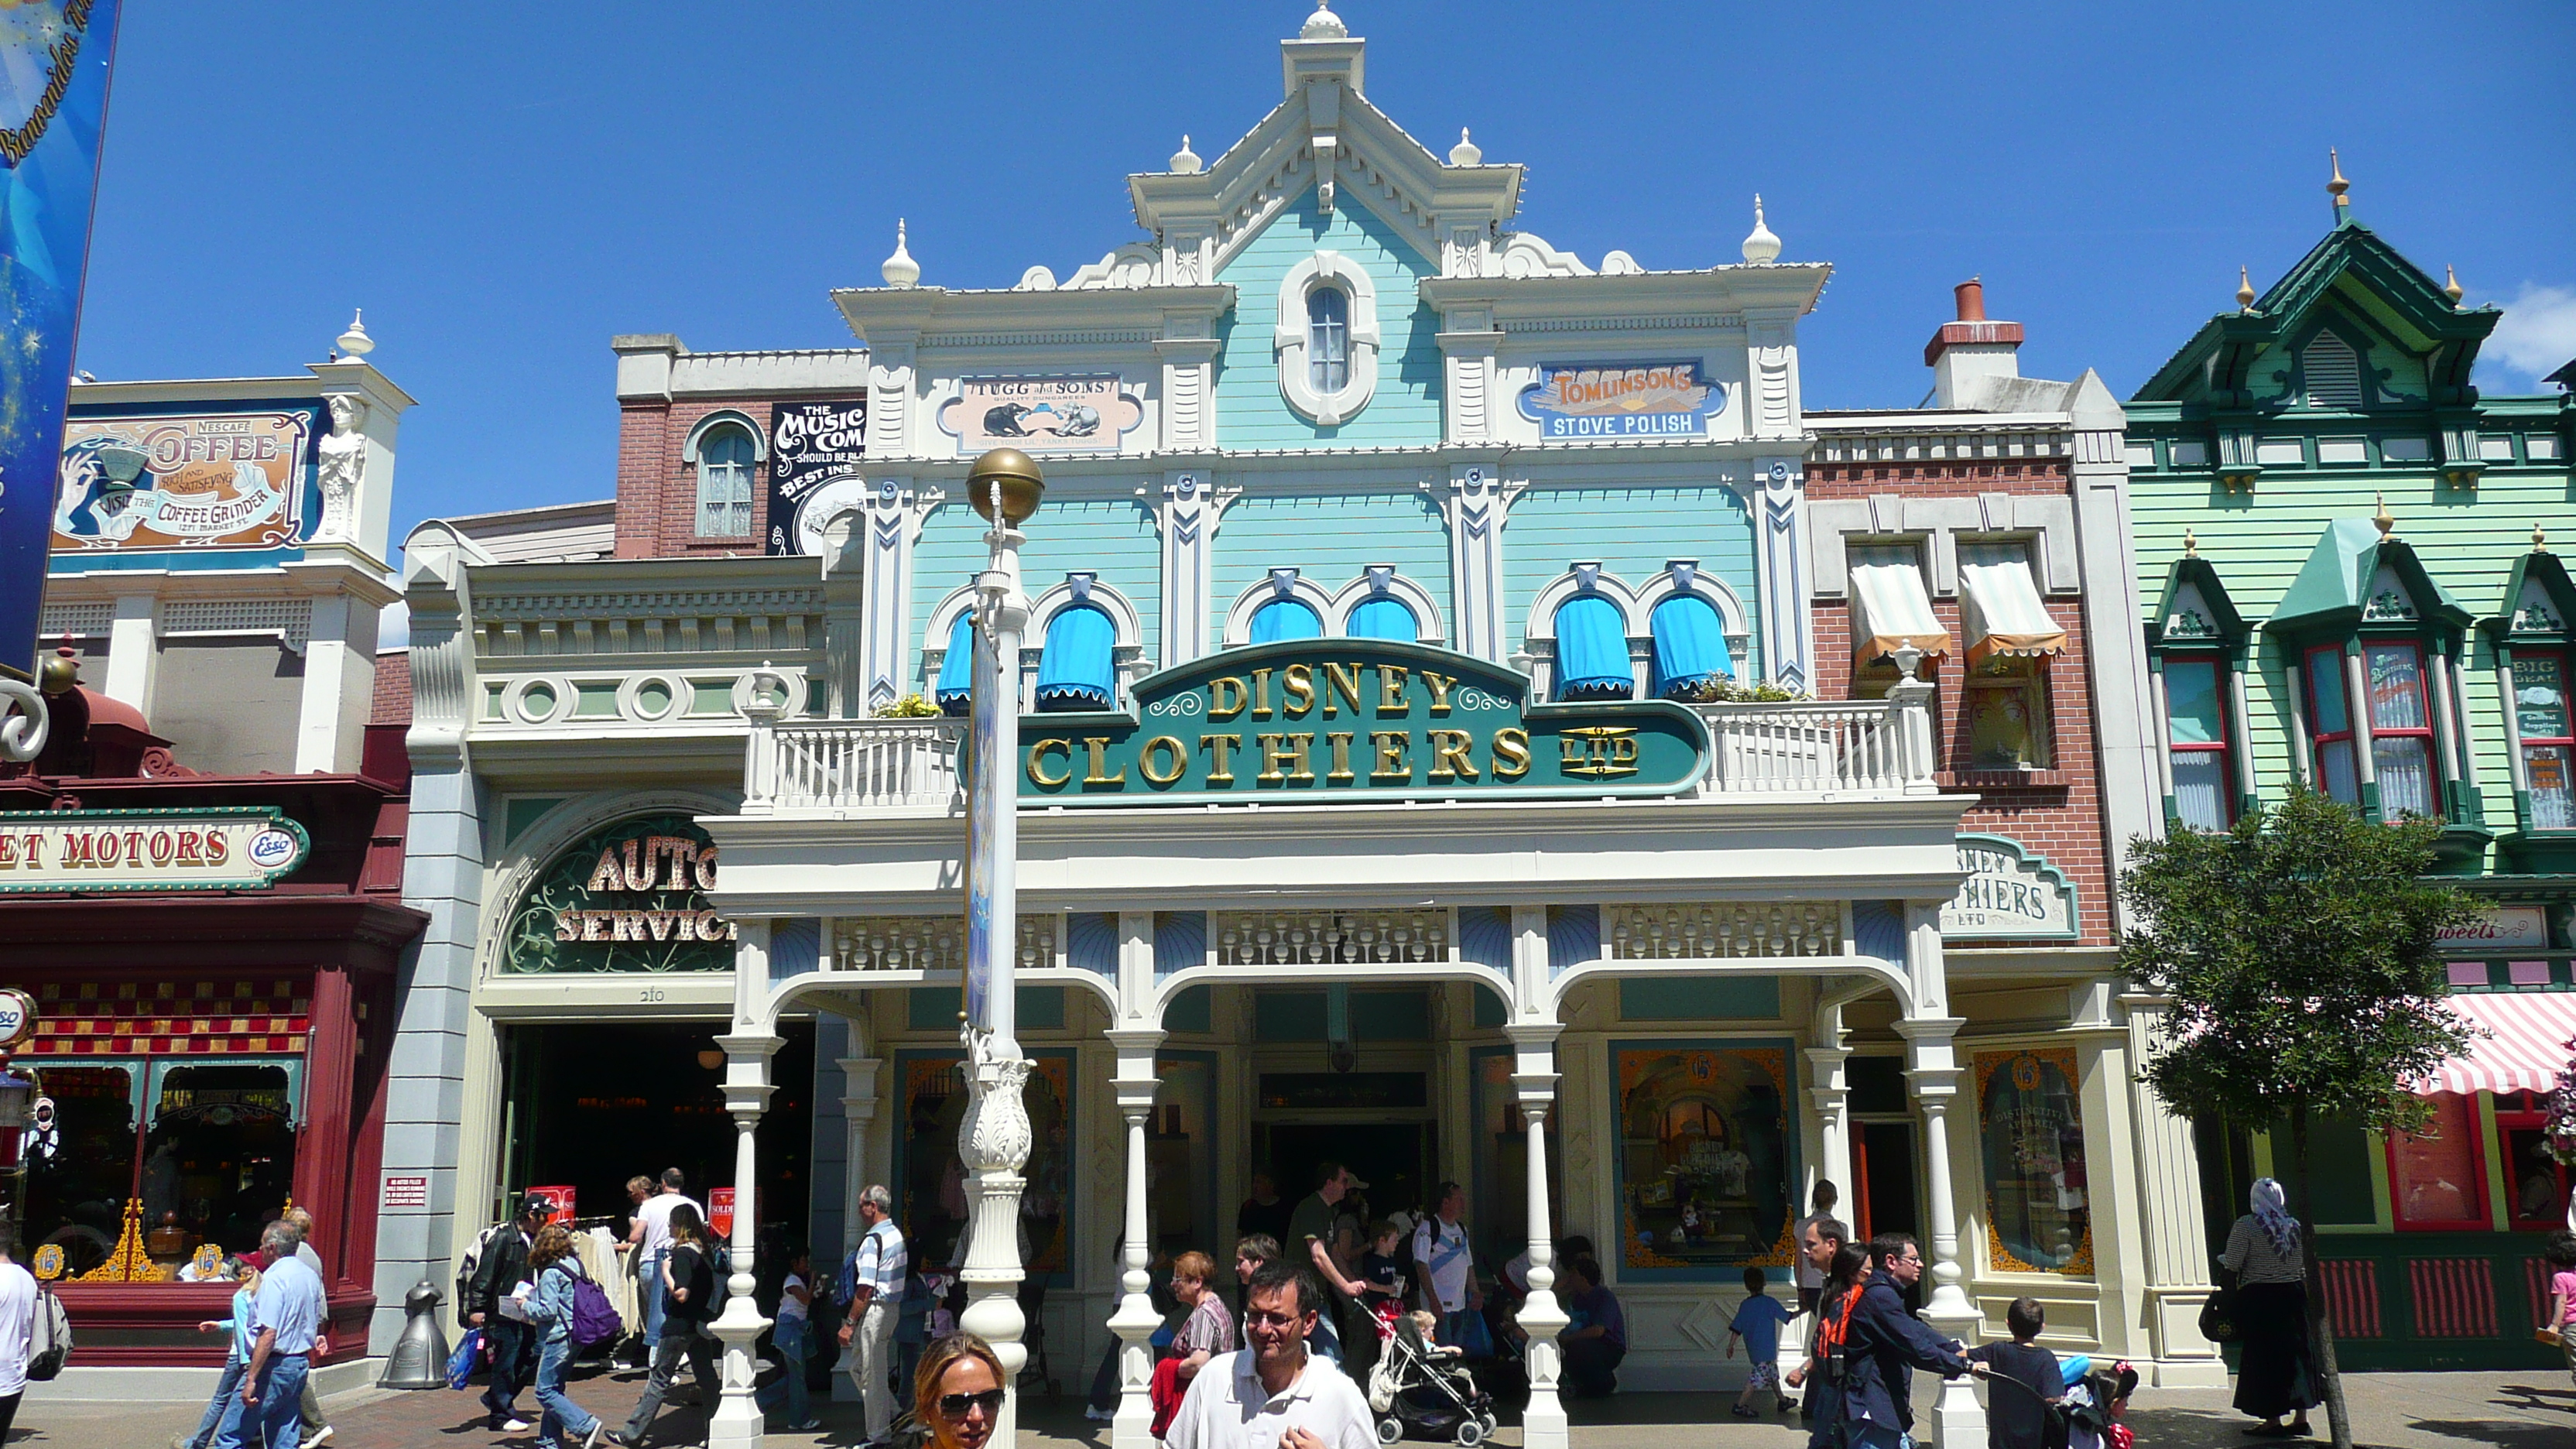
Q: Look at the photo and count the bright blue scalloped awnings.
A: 6